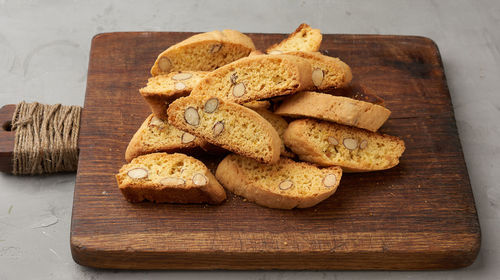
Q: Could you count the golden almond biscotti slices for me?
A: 12